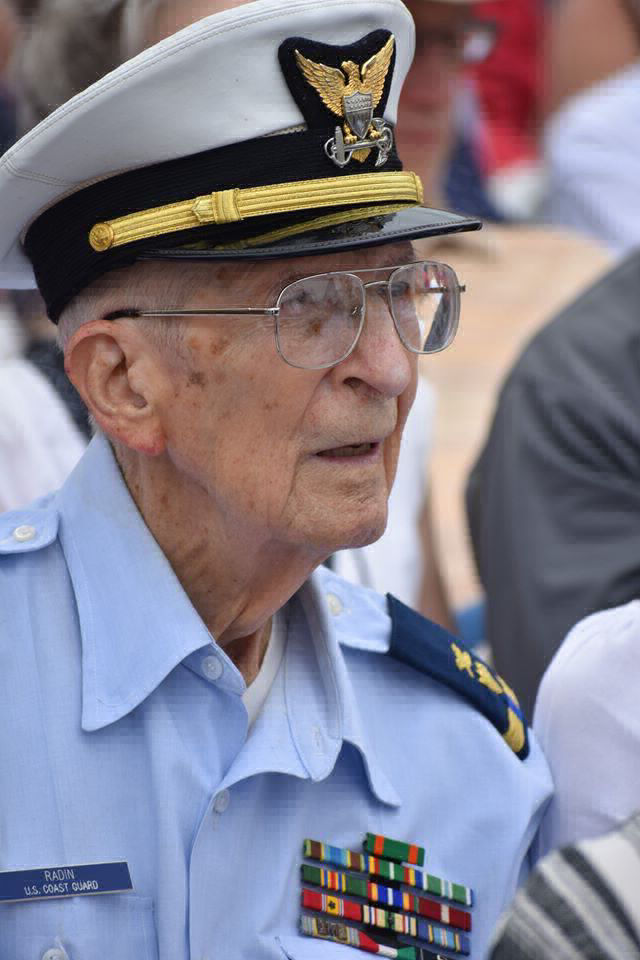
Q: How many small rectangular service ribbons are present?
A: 13